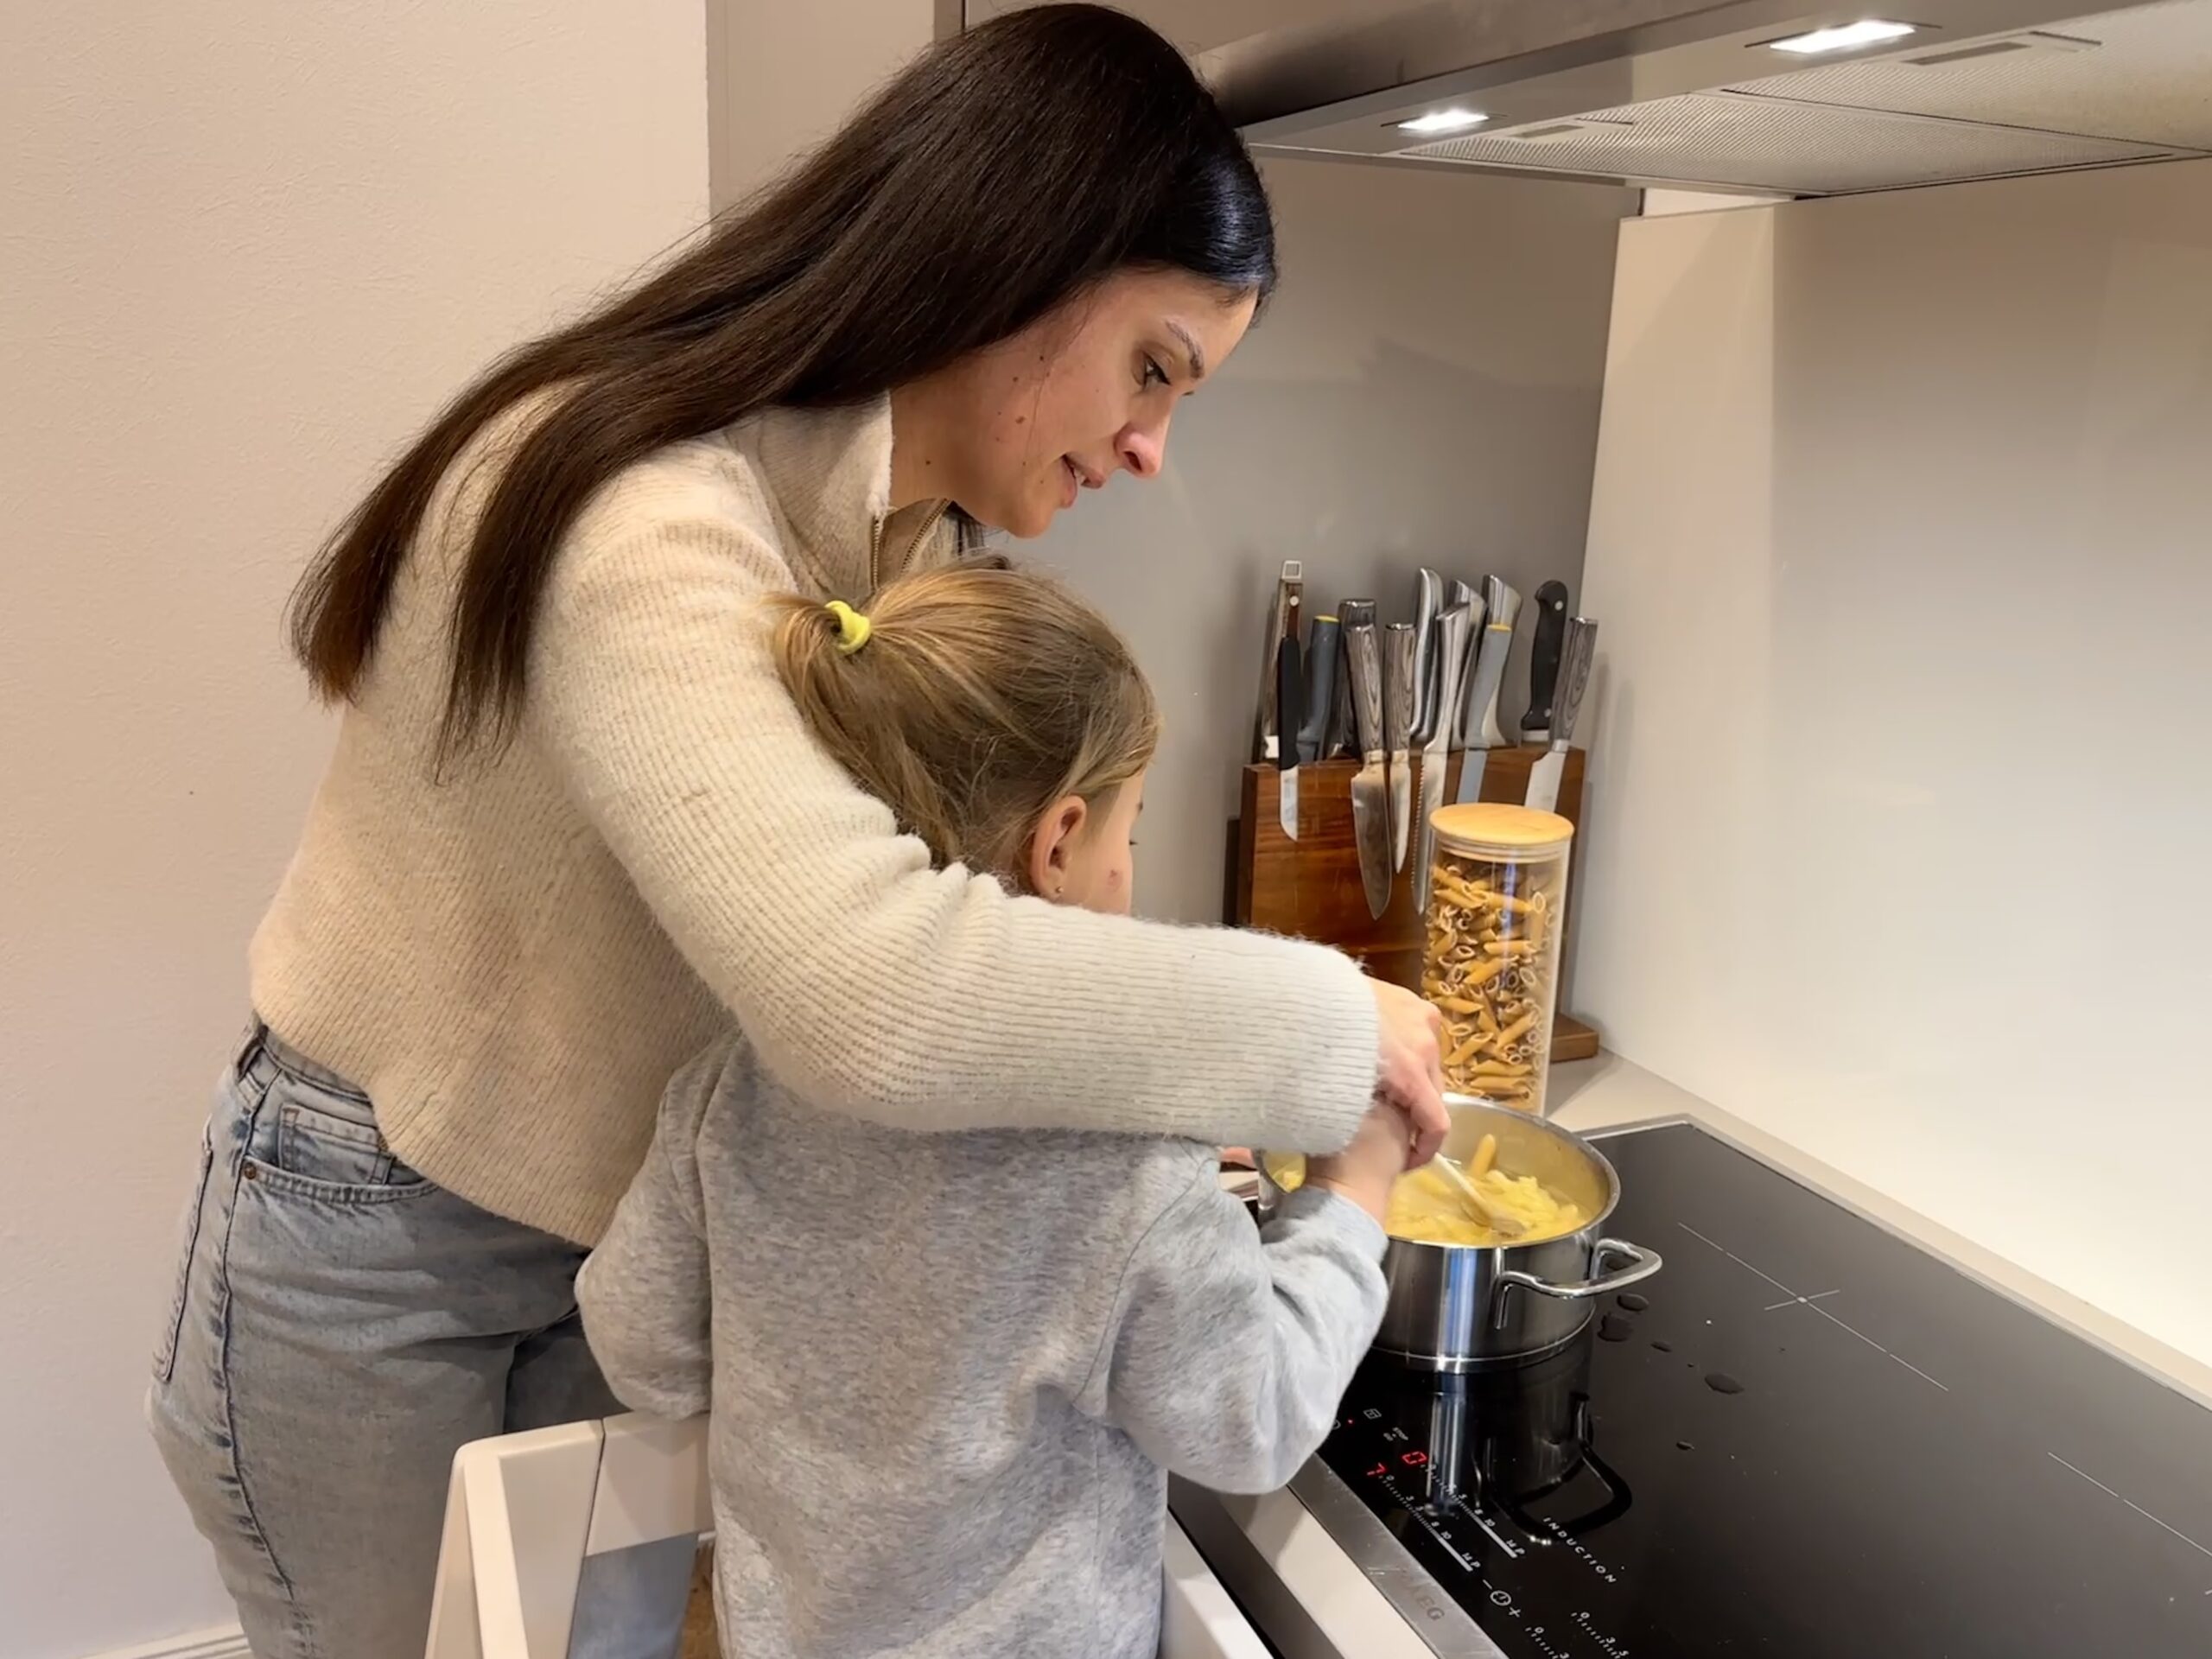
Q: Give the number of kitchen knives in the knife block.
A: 13